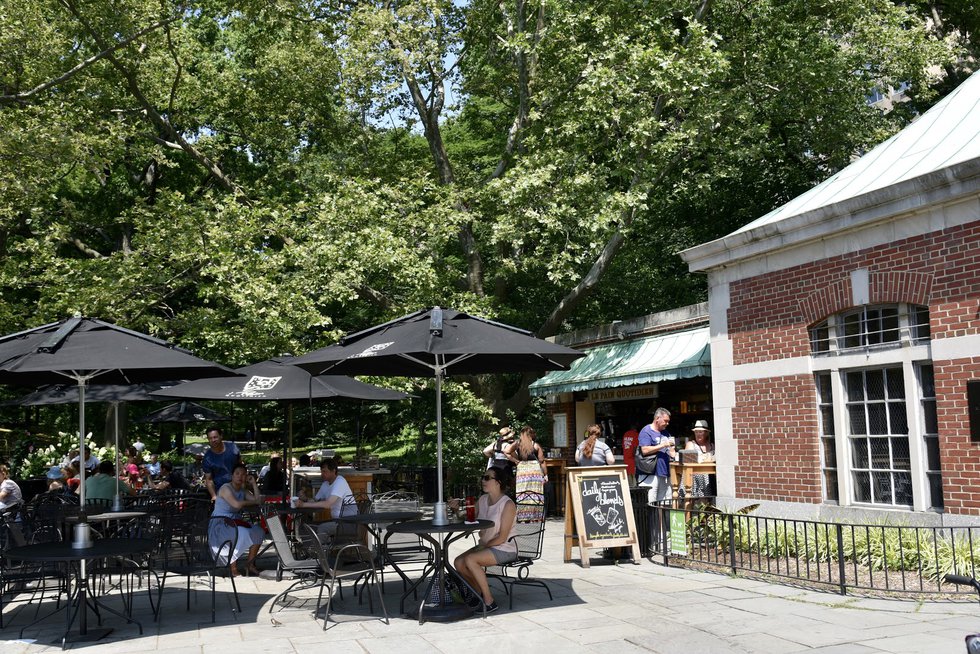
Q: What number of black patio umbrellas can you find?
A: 5